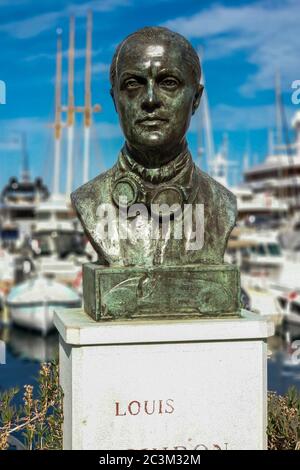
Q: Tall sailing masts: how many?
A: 3